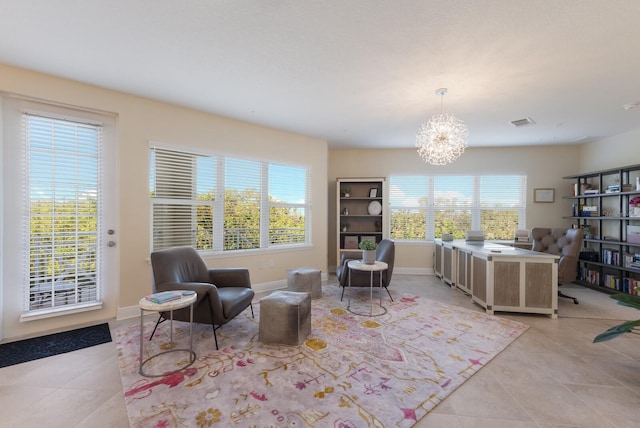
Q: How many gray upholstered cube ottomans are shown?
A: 2